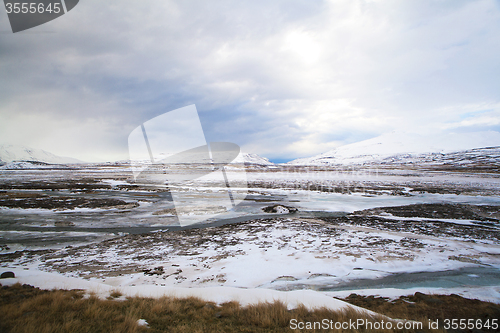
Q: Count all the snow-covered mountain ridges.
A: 3